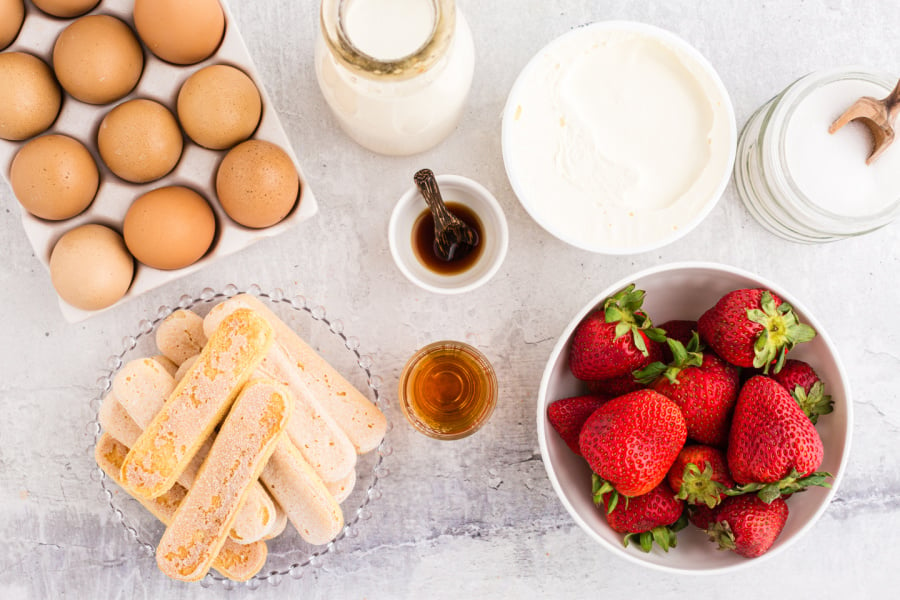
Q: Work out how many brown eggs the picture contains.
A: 11